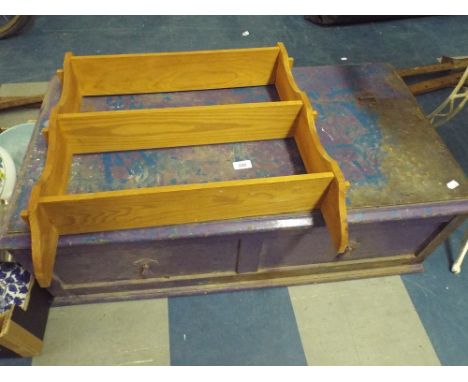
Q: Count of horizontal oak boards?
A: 3